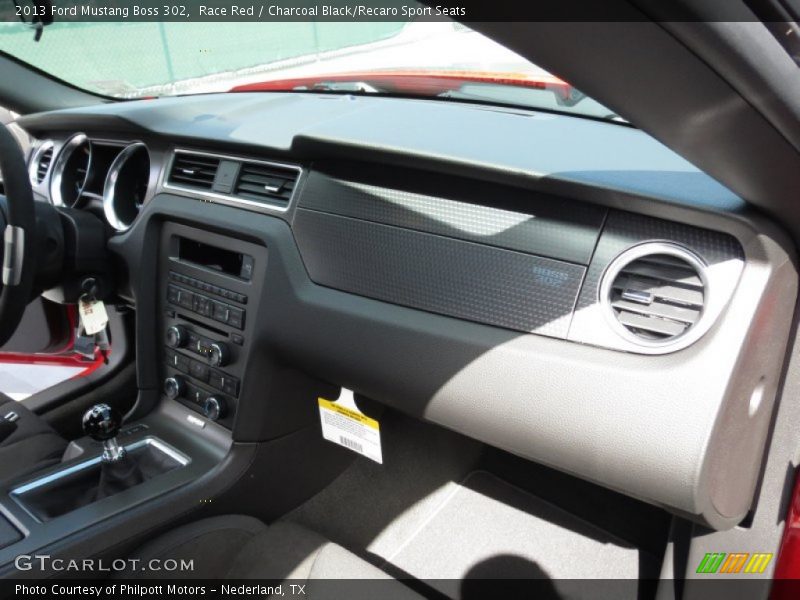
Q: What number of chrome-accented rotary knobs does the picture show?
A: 4